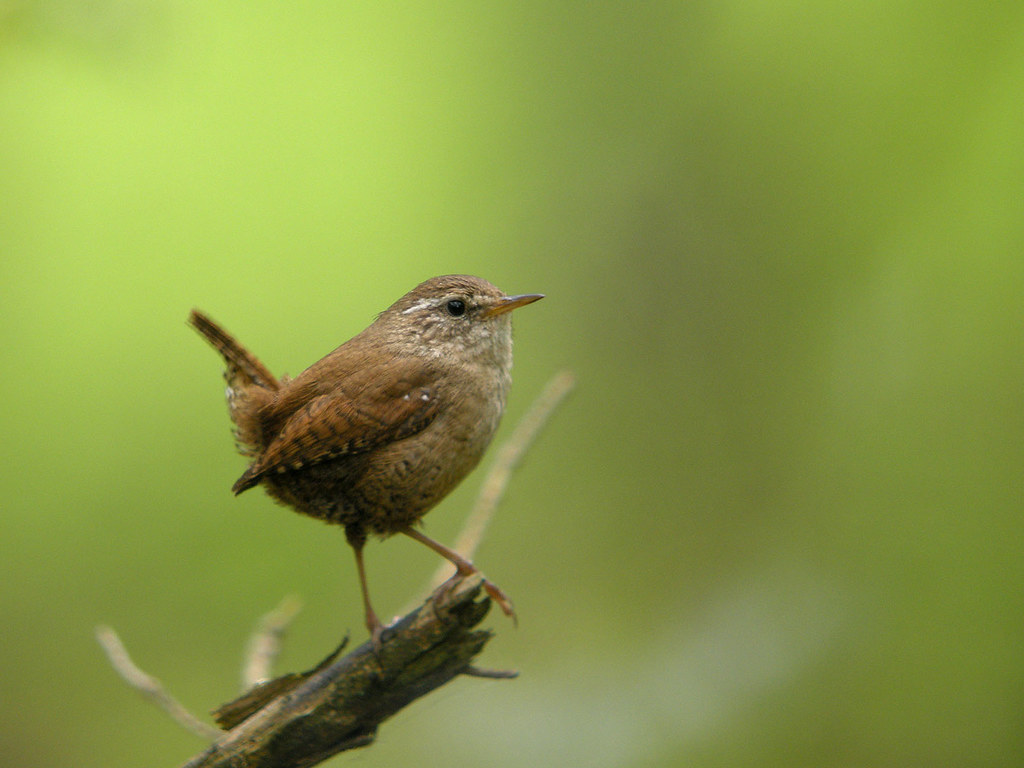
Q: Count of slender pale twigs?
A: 3